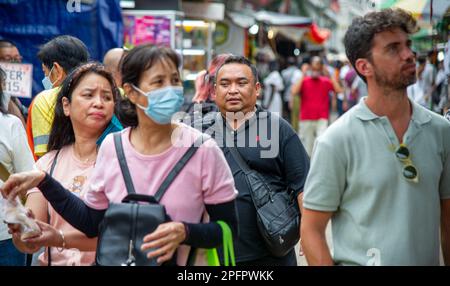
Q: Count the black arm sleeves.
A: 2